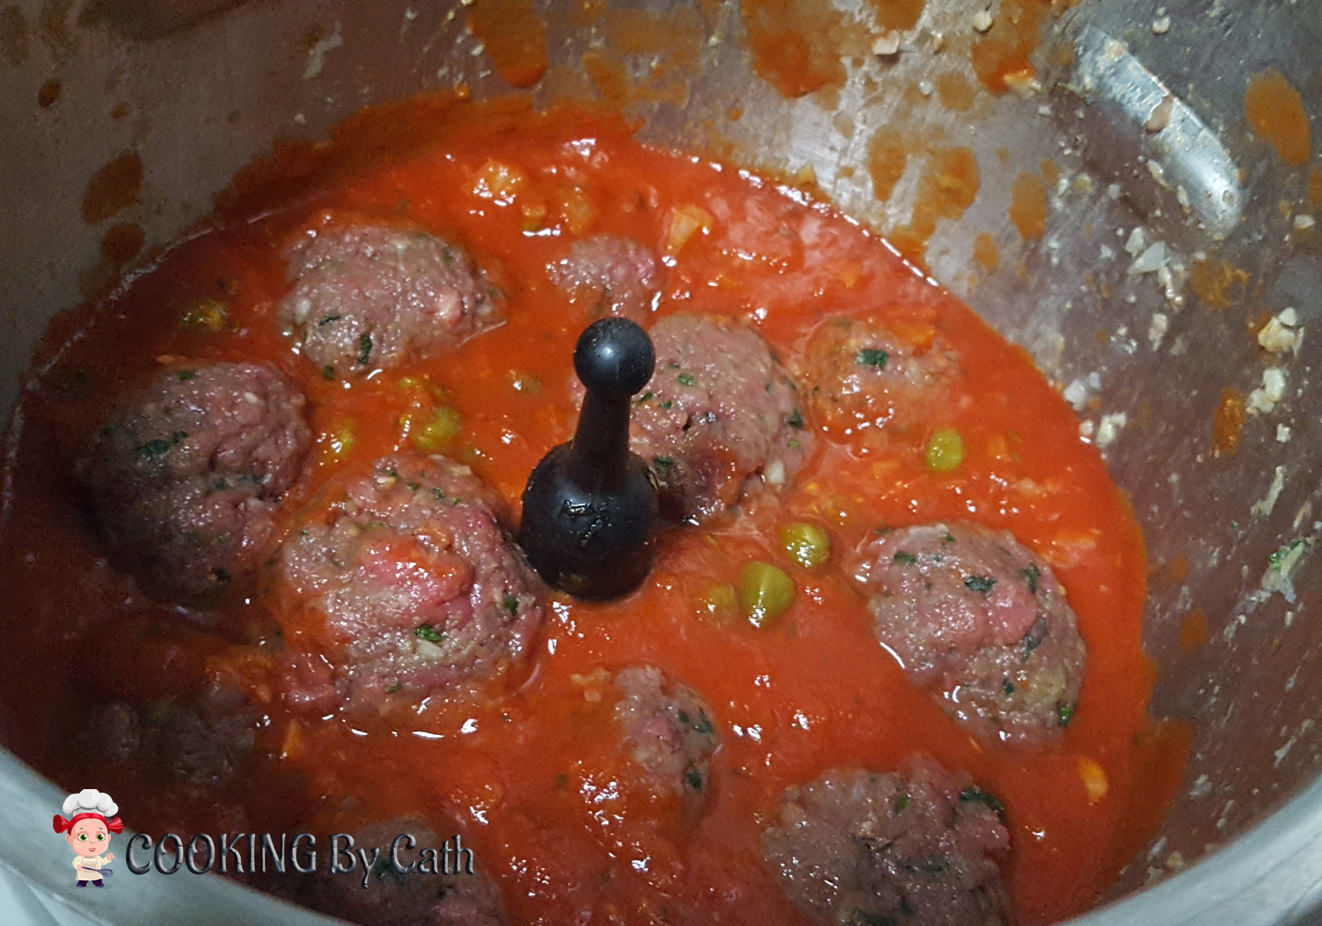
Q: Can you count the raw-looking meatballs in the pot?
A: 11